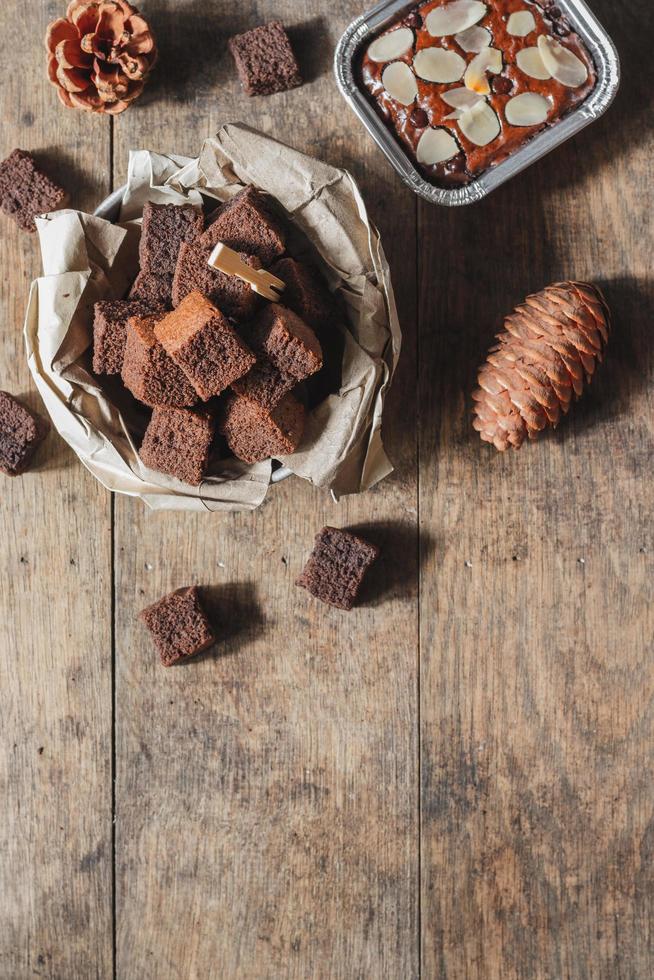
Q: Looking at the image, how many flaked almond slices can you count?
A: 13